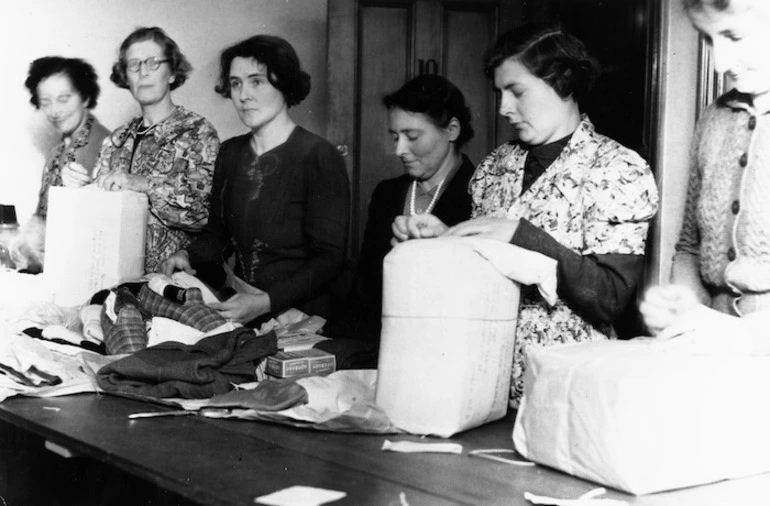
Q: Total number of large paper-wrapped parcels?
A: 3